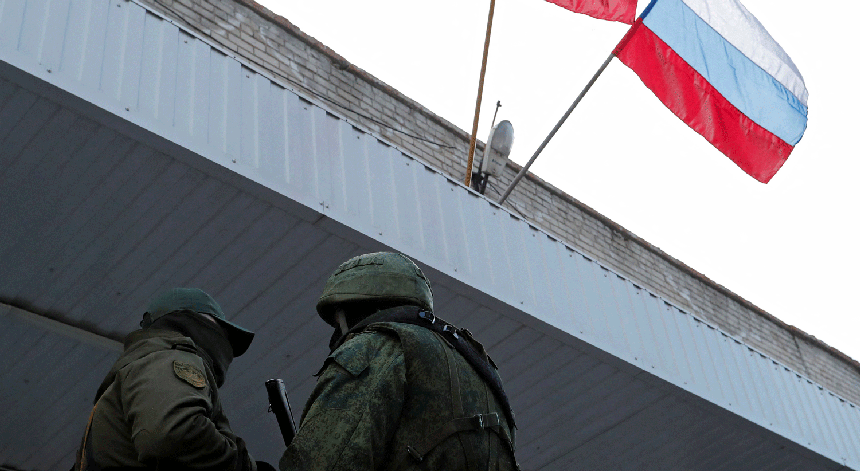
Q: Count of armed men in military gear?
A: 2